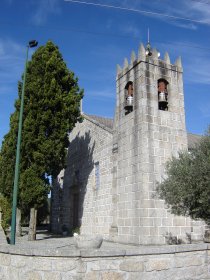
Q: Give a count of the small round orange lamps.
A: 0